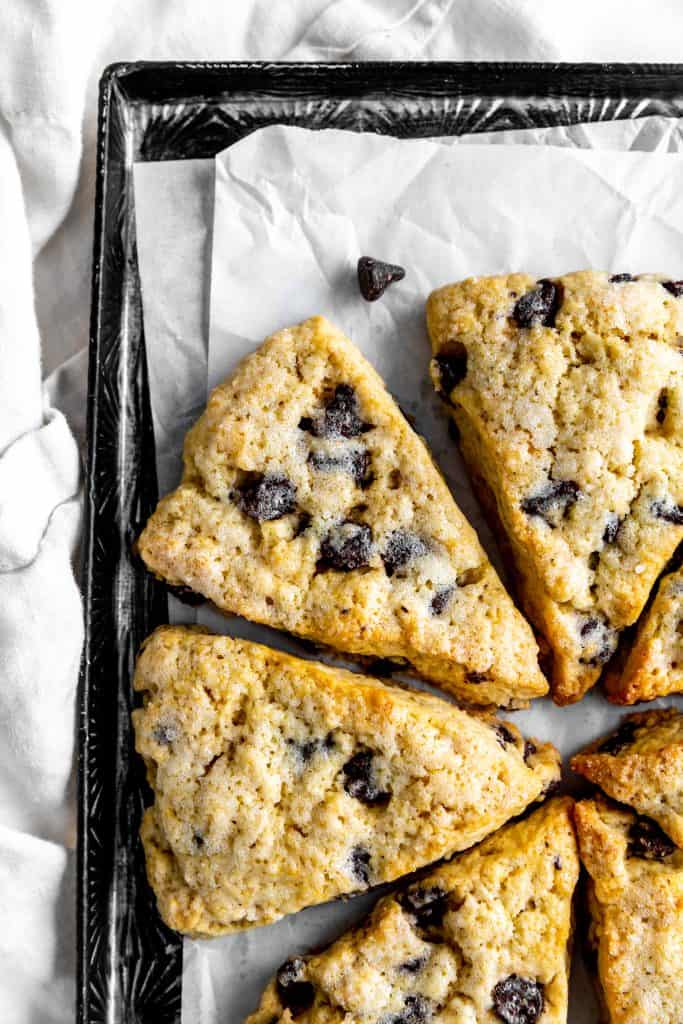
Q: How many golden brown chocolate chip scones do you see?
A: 7